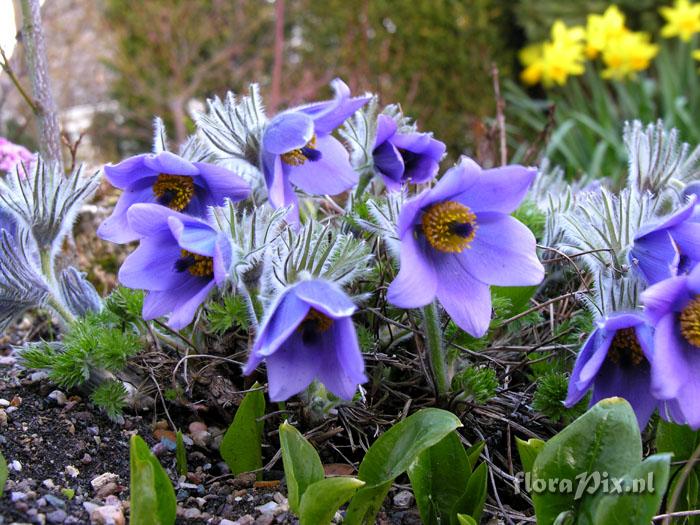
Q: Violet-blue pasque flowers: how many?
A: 9